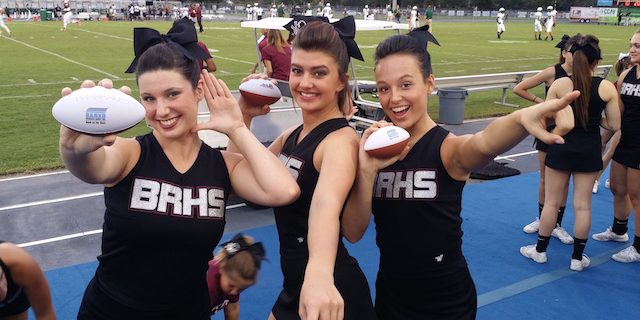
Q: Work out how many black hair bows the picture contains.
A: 6